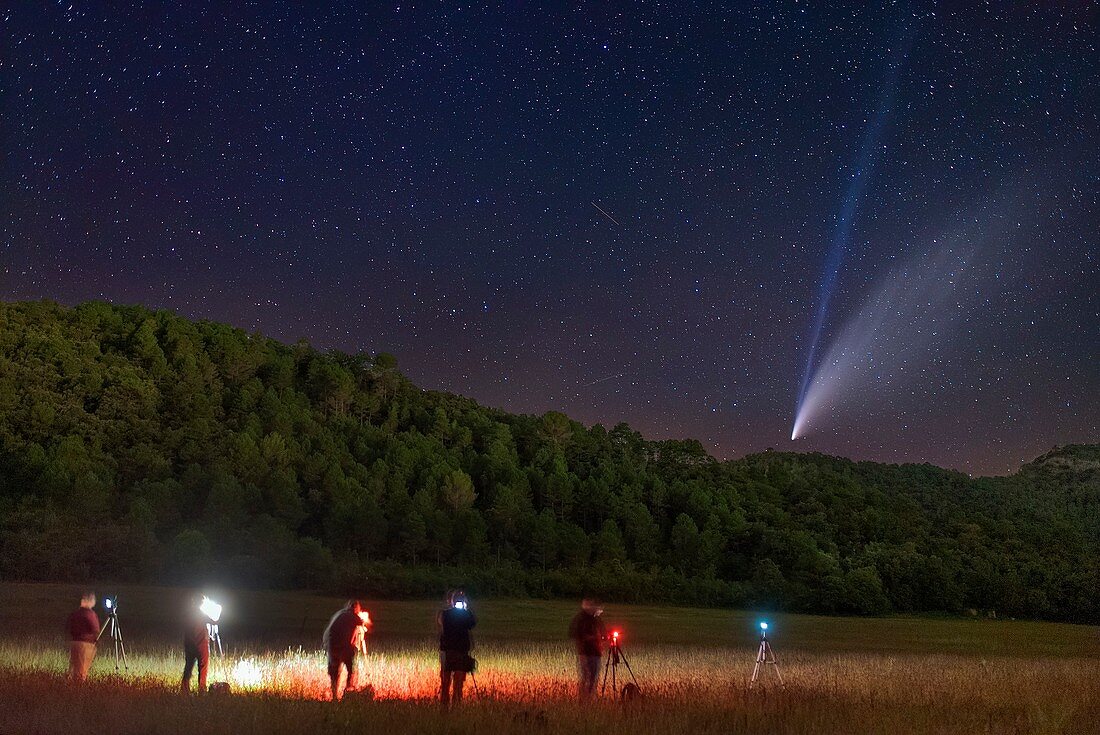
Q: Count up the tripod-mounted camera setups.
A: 6